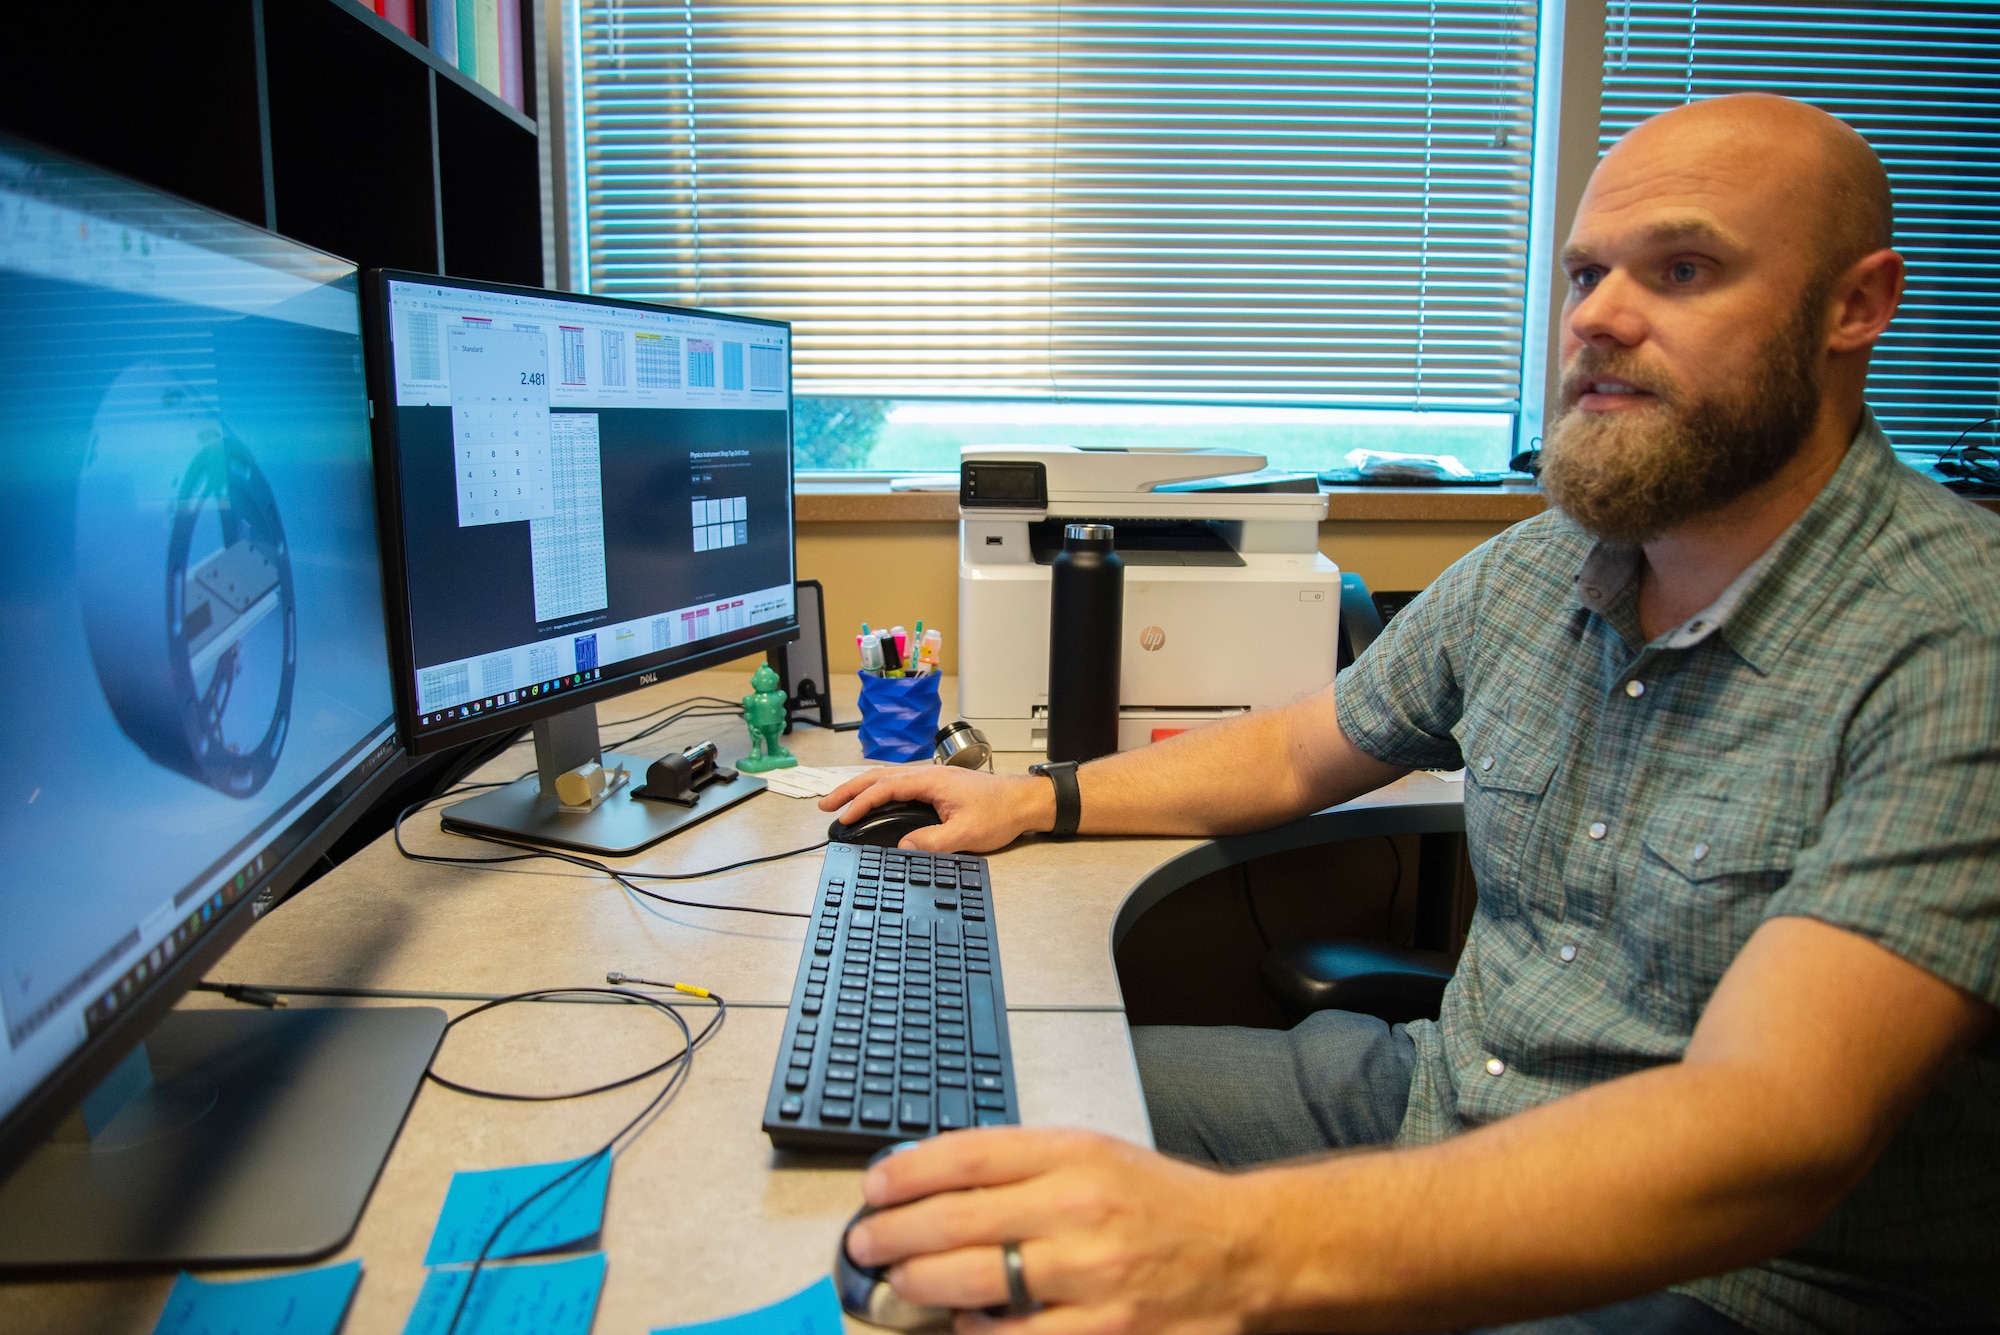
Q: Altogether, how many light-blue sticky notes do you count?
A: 4